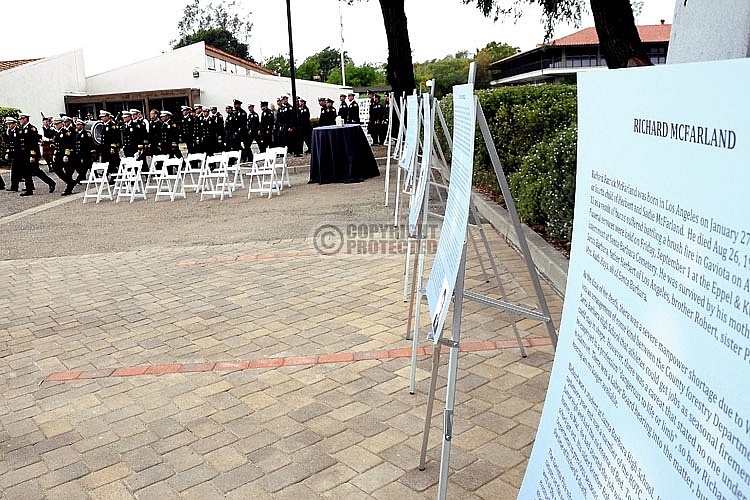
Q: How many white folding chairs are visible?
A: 10